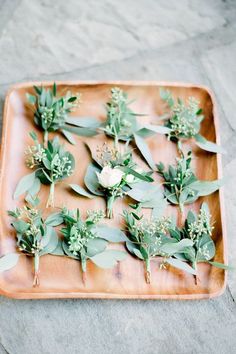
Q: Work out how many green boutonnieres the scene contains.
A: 9